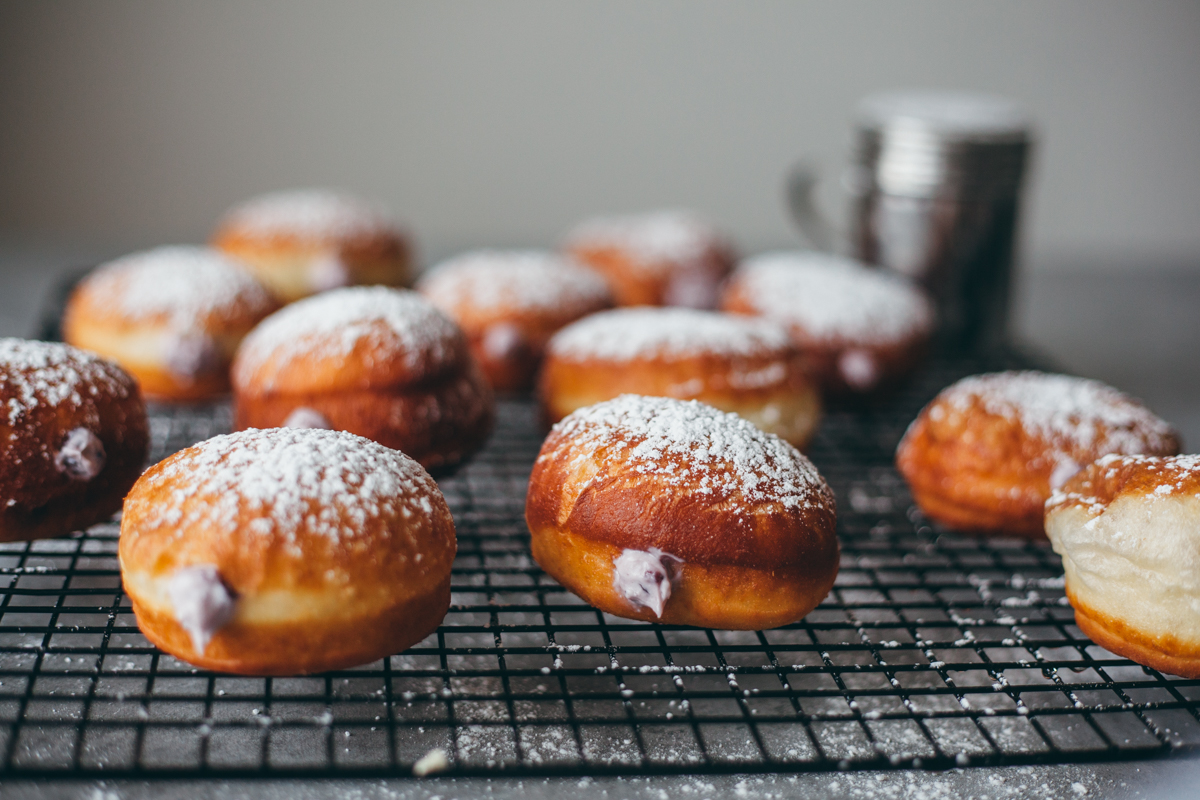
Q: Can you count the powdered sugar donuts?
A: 12